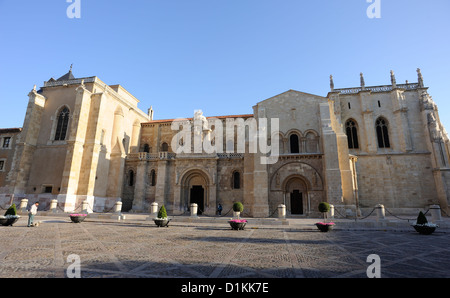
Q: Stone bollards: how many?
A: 11